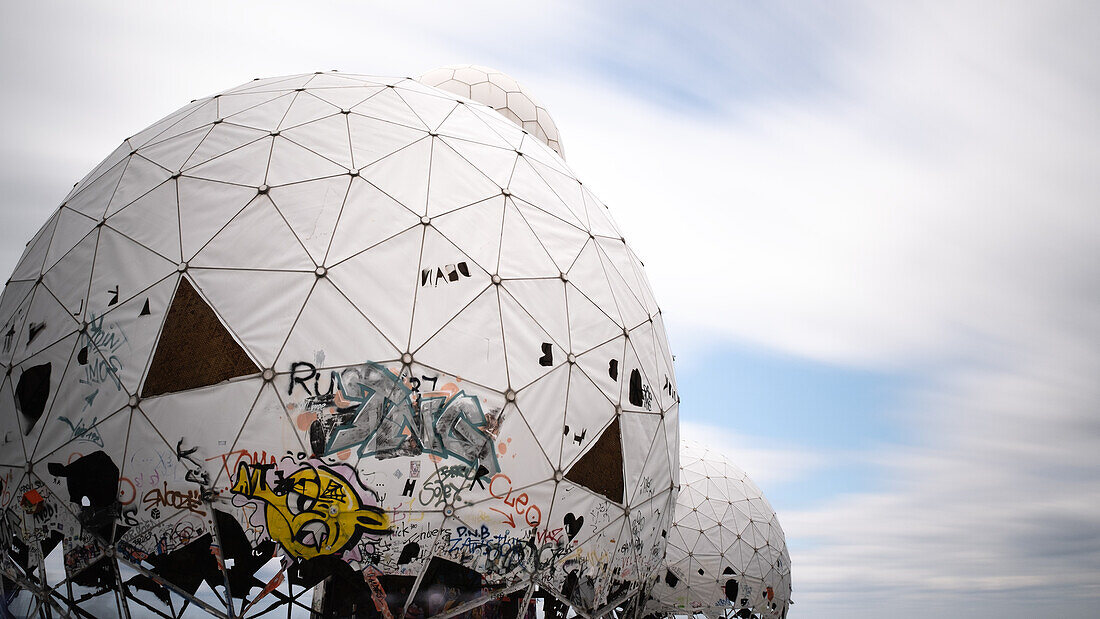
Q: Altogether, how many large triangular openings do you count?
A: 2